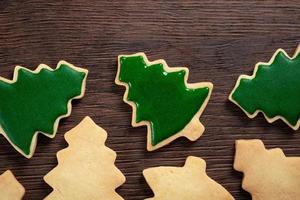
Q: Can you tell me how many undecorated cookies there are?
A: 4